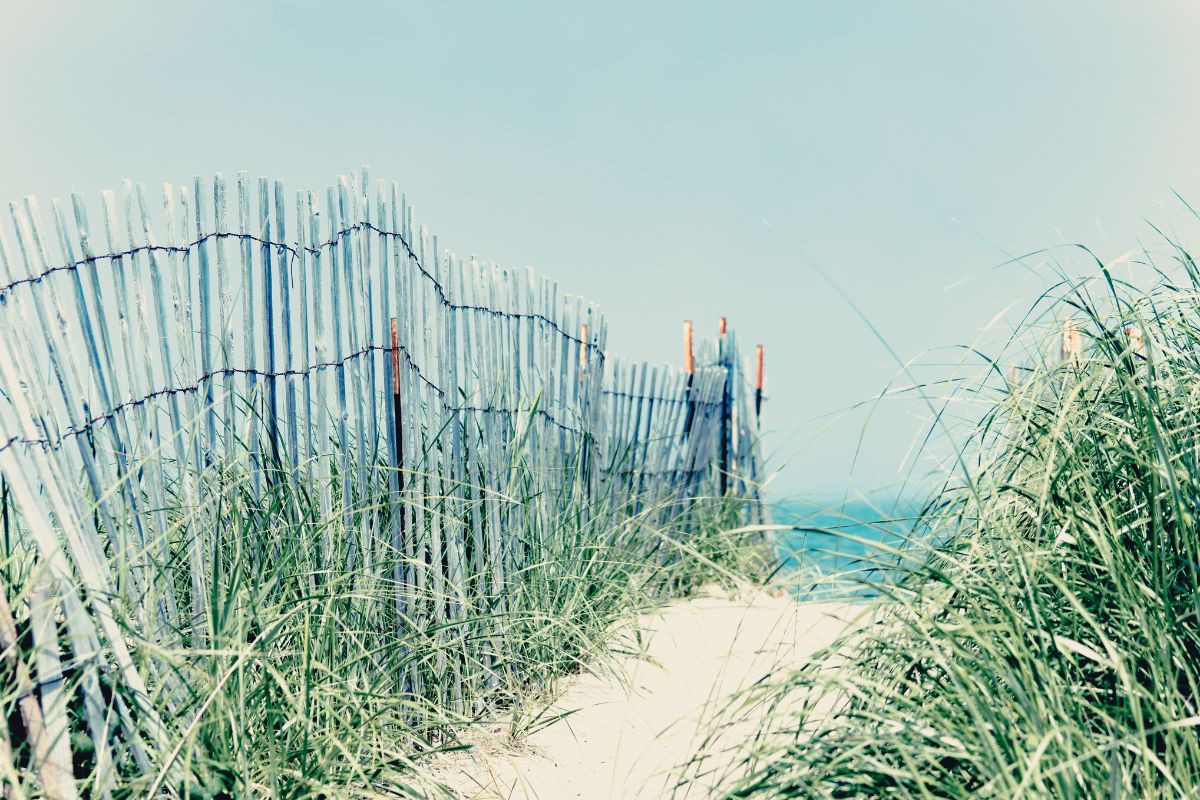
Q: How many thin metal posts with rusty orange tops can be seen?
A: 5